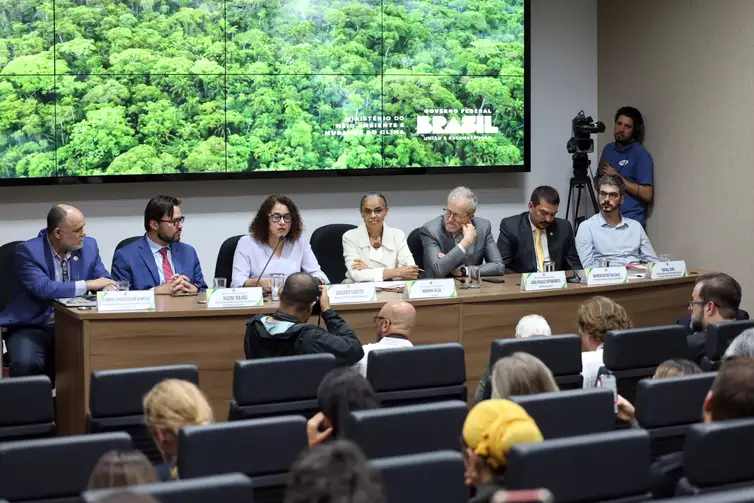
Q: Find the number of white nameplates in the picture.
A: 7